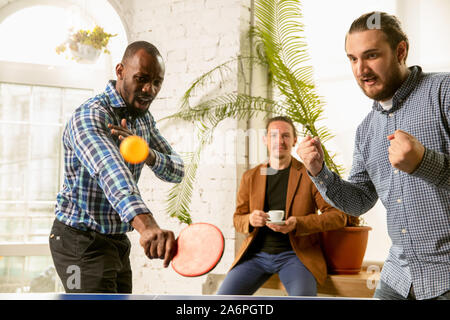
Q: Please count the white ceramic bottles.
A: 0